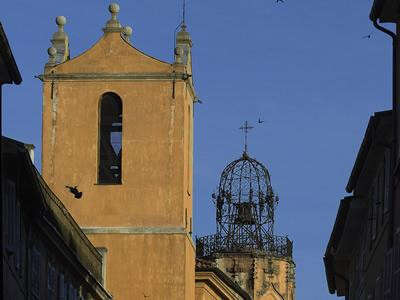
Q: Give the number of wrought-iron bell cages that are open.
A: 1